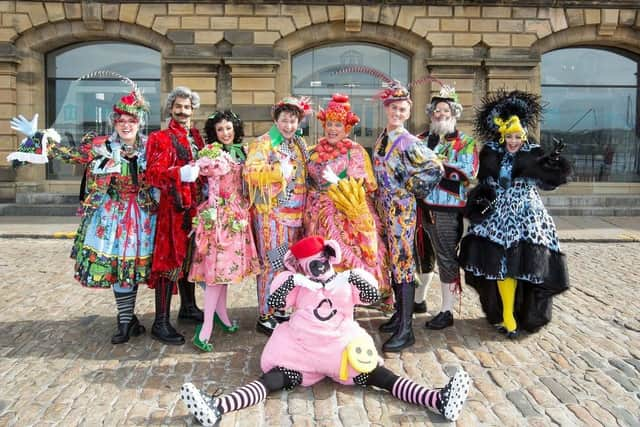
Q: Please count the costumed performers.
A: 9